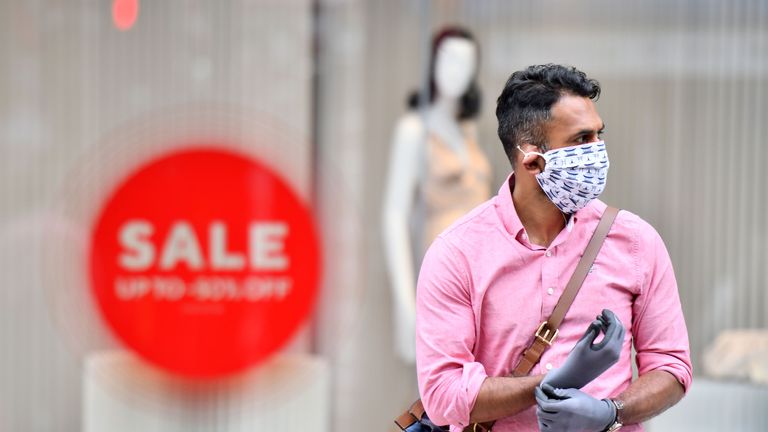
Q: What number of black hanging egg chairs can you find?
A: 0